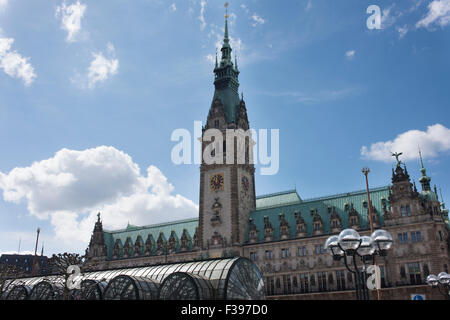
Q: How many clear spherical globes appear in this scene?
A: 6